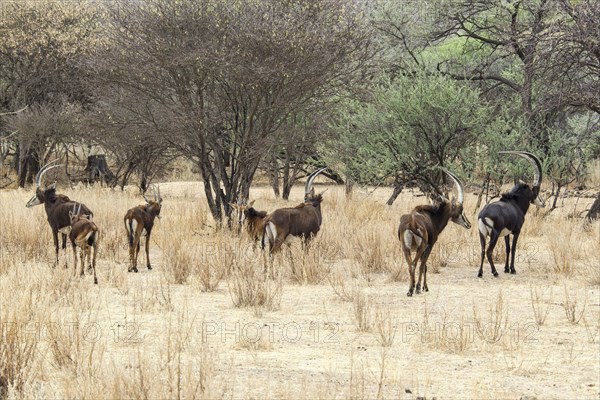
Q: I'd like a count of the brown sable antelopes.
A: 6